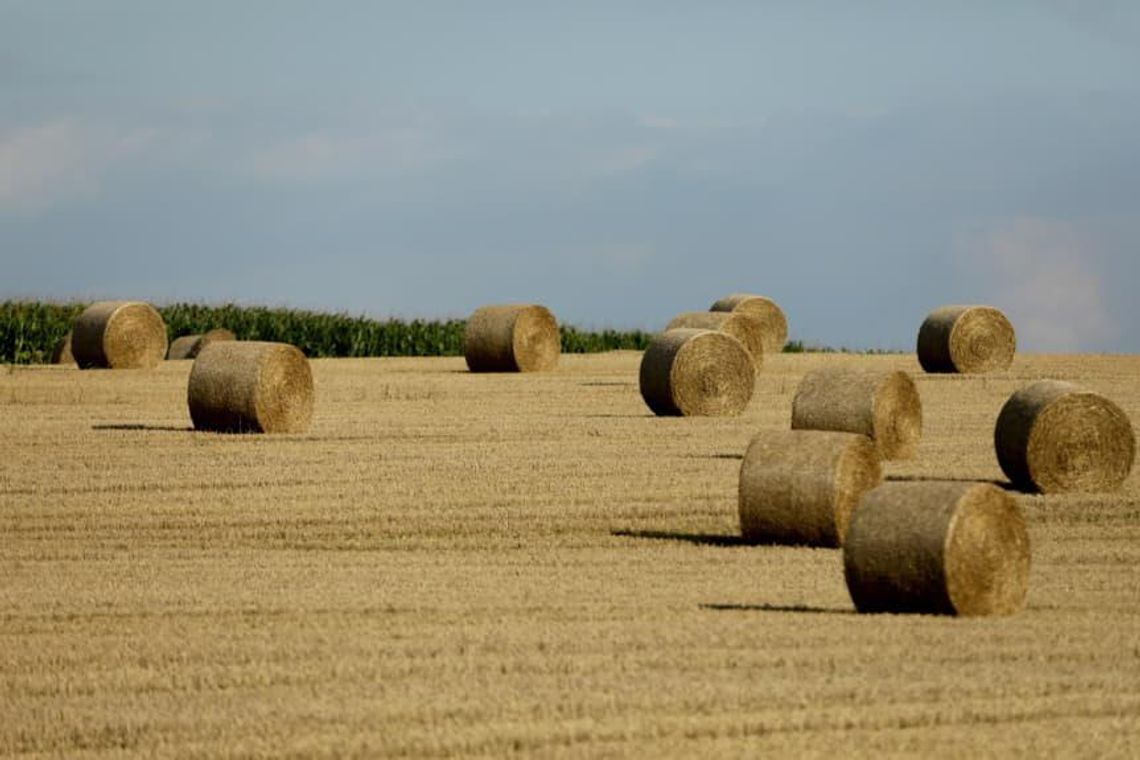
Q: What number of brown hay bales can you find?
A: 14